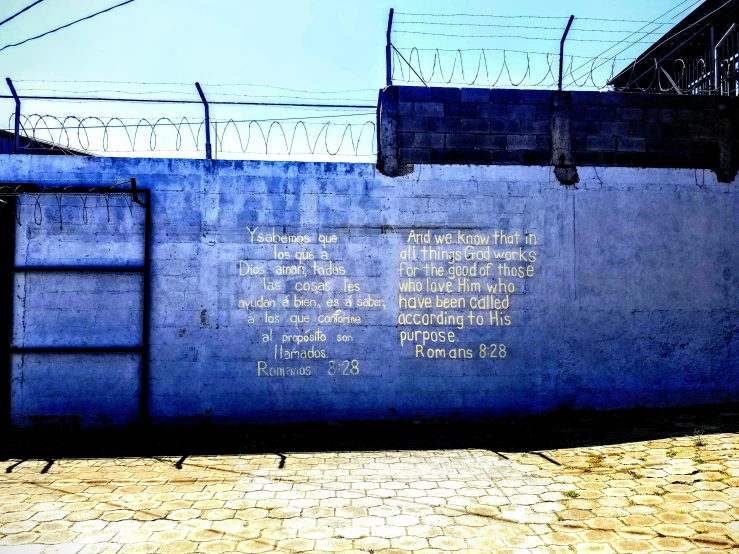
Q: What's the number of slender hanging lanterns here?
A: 0